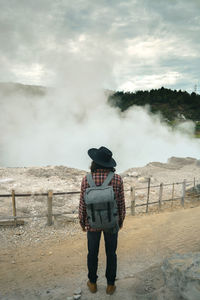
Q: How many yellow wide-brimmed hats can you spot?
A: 0